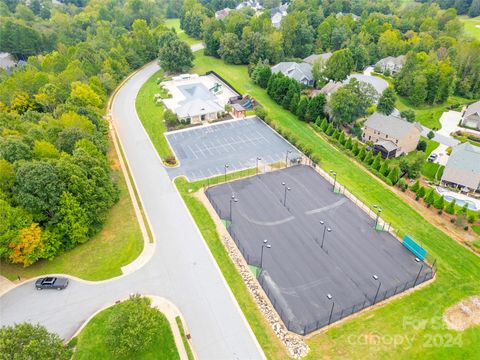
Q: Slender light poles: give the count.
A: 12